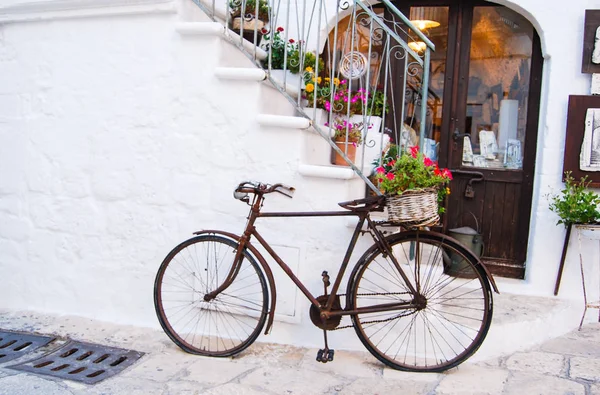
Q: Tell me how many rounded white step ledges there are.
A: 4